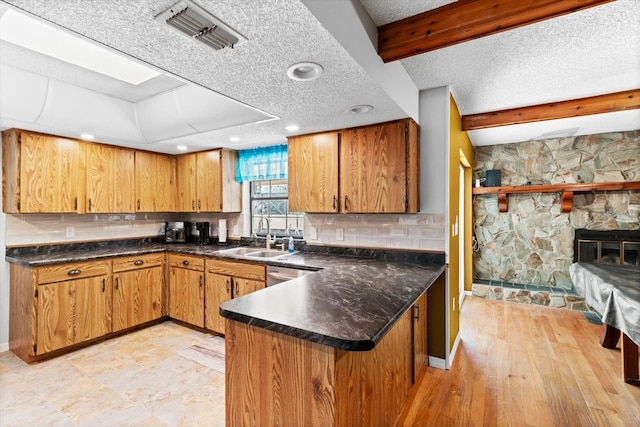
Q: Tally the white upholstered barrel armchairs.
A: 0